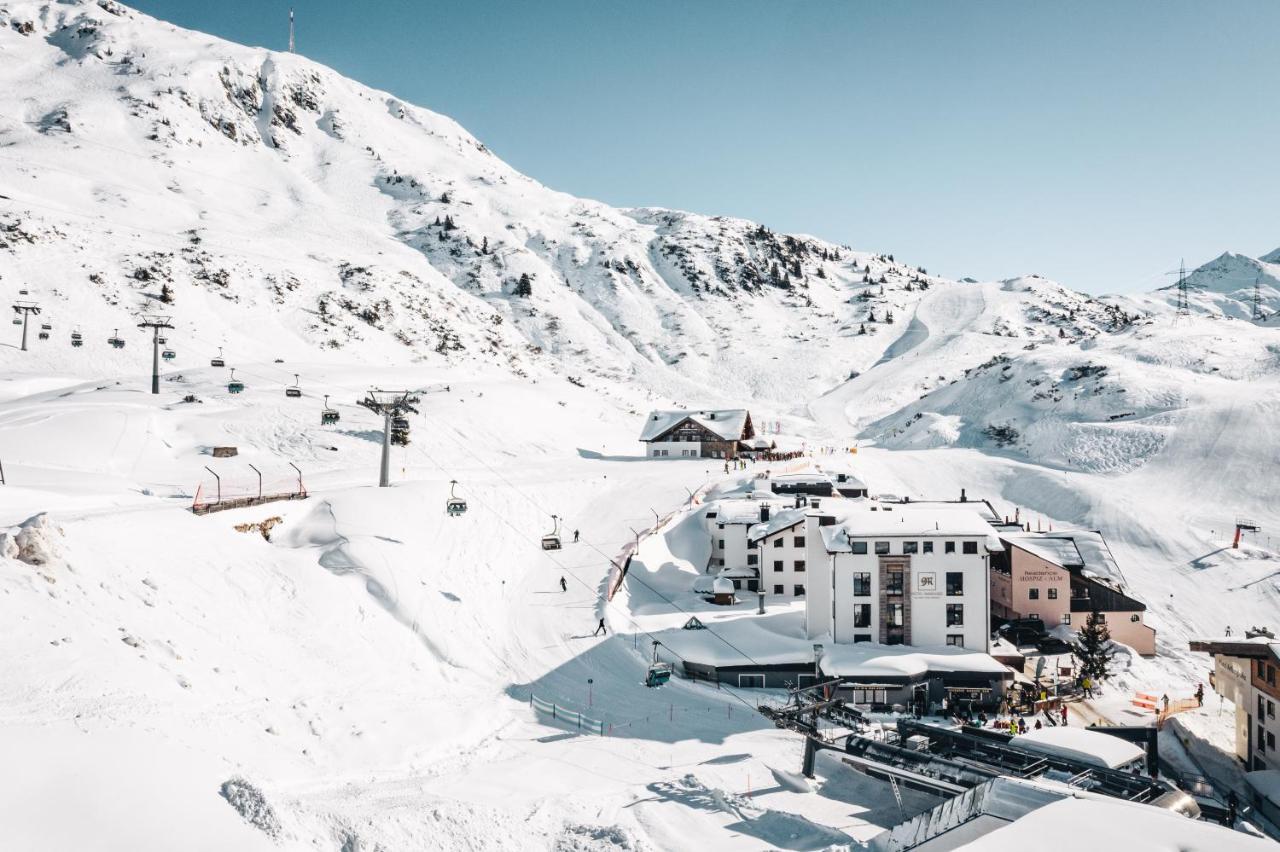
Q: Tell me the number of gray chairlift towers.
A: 3